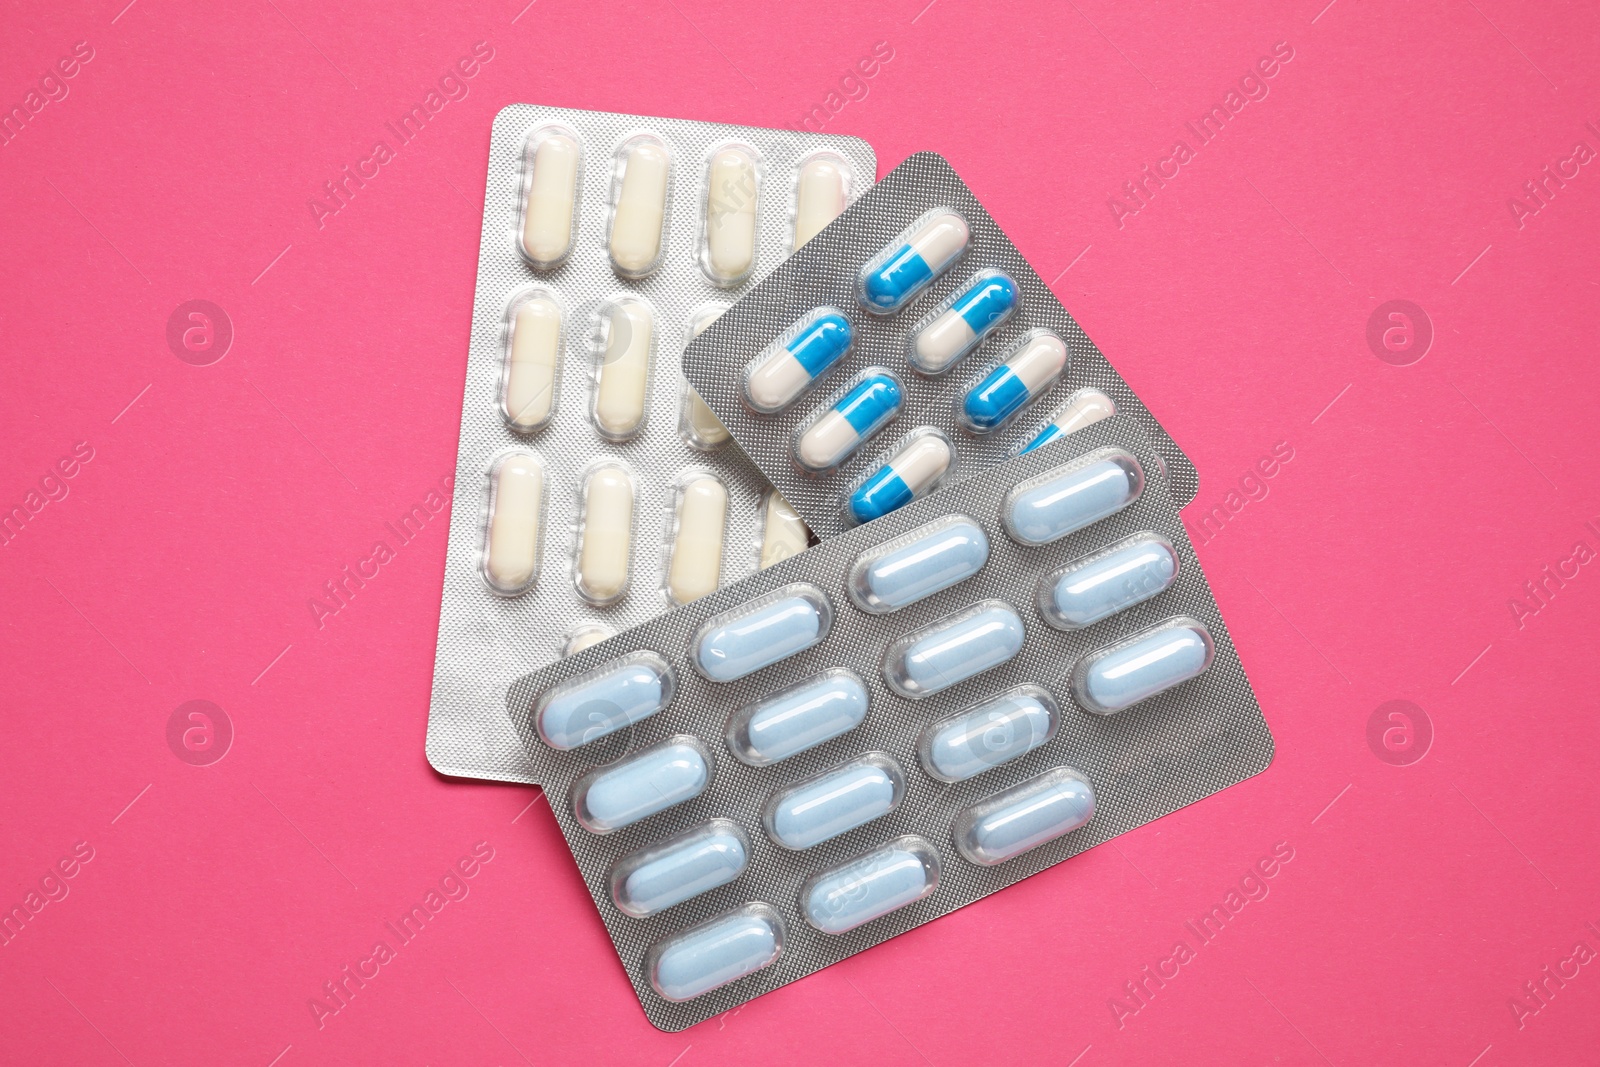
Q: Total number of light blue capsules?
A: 15